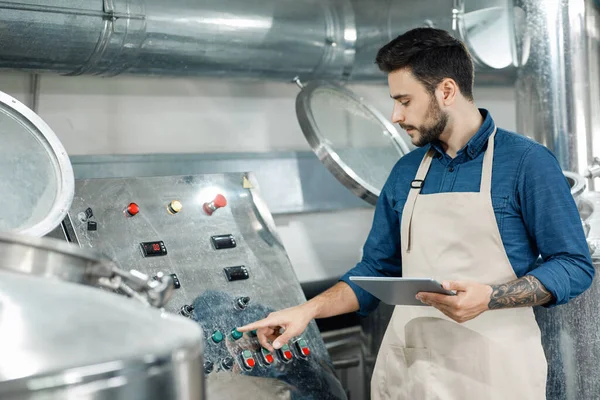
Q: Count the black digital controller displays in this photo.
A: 4